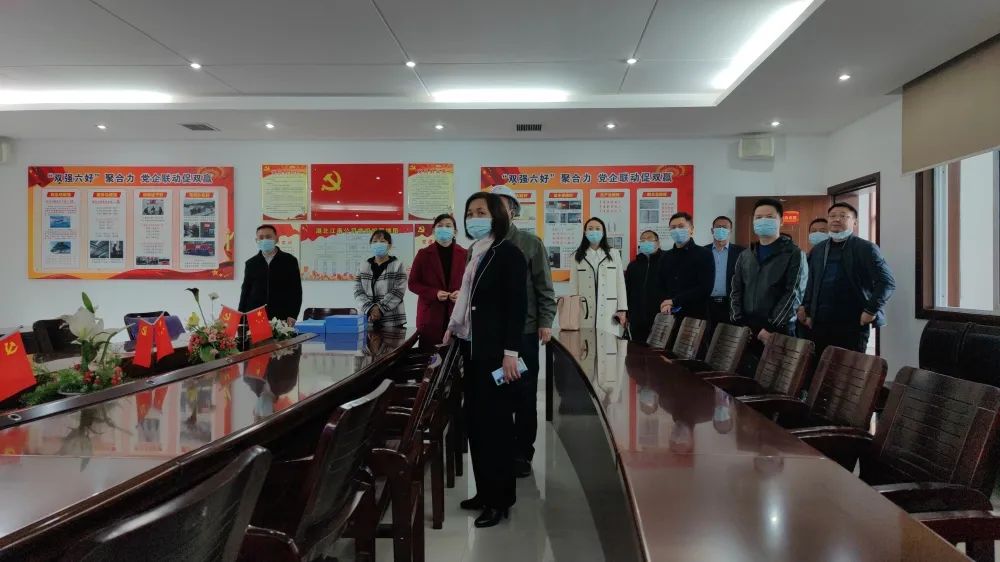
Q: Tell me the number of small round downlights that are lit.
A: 9